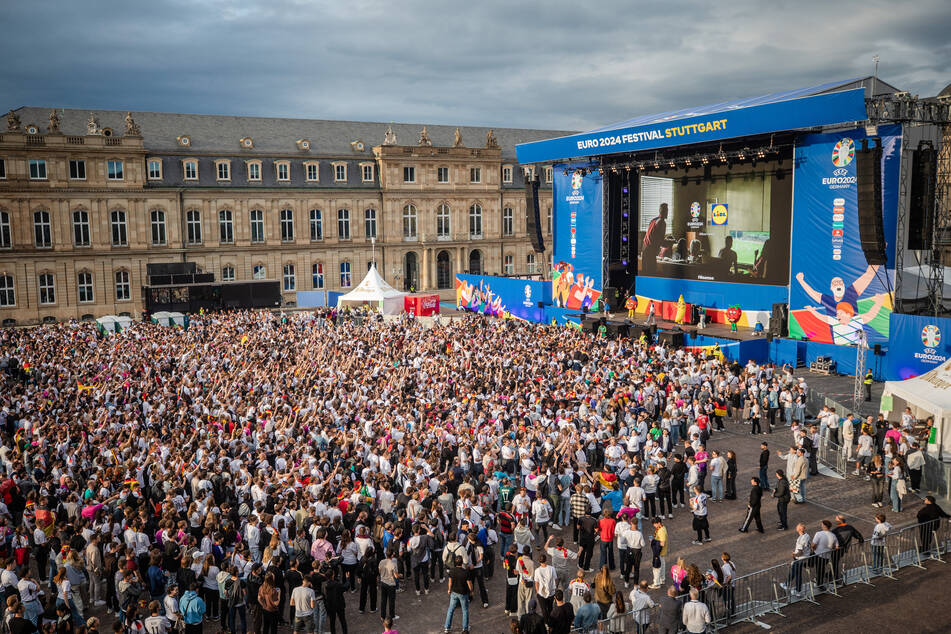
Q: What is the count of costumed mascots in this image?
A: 3